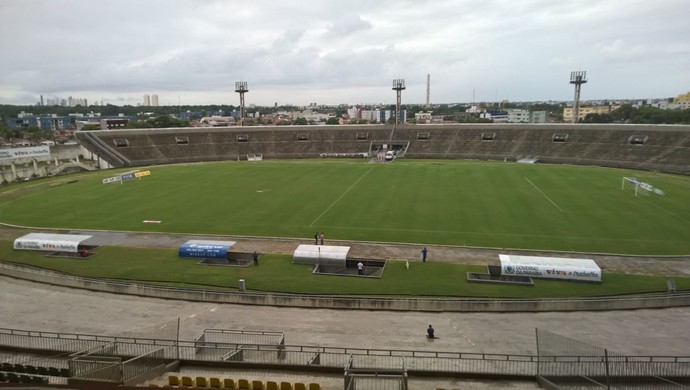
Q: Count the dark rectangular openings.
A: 9